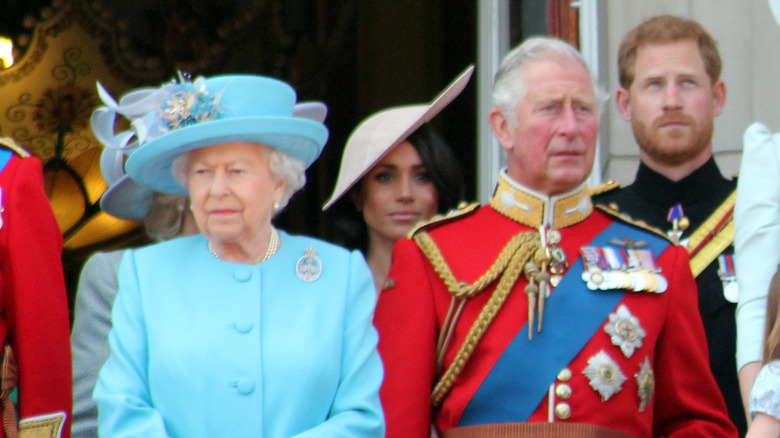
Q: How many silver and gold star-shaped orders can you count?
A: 3